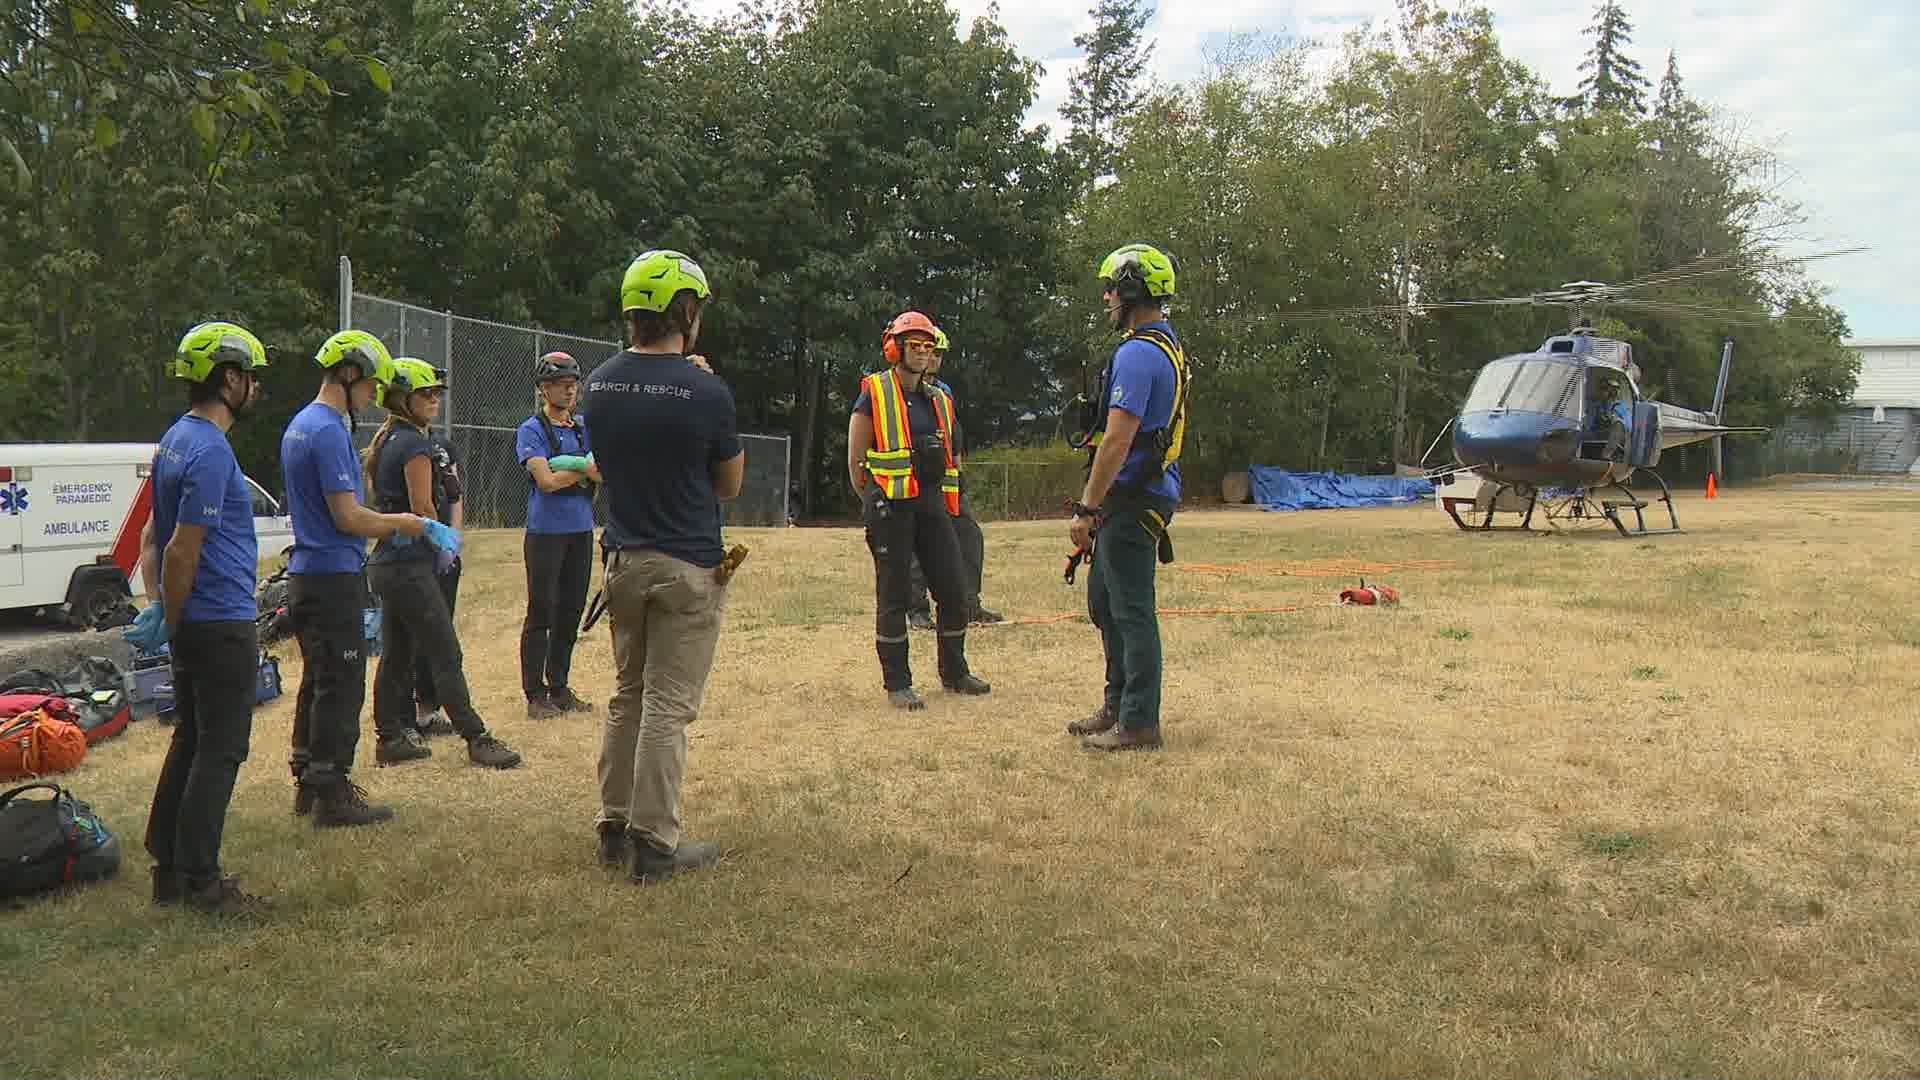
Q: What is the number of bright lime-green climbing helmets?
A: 6